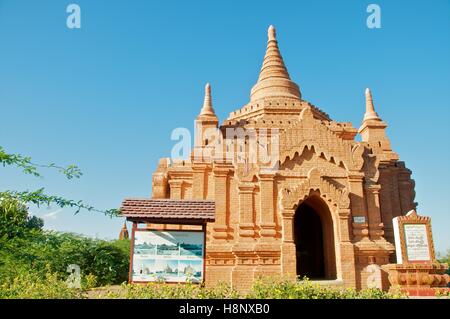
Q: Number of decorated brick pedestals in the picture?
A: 1